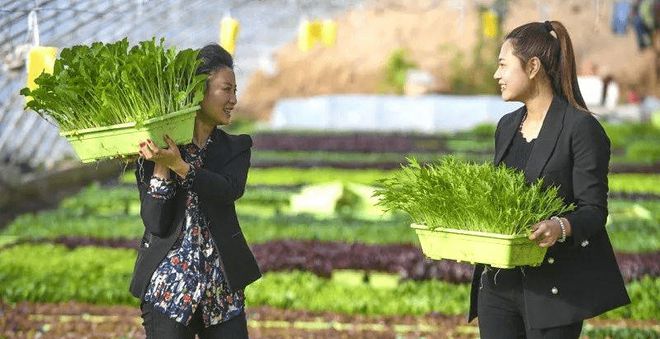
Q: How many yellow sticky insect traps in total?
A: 5